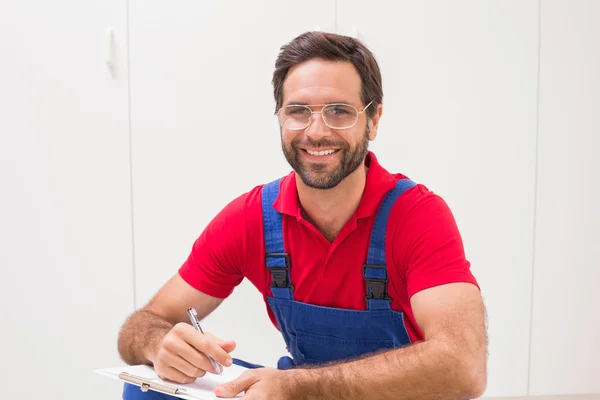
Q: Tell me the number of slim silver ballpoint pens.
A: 1